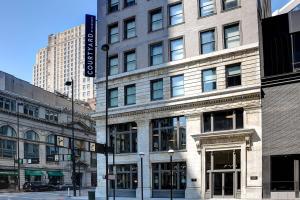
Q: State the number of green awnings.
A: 3